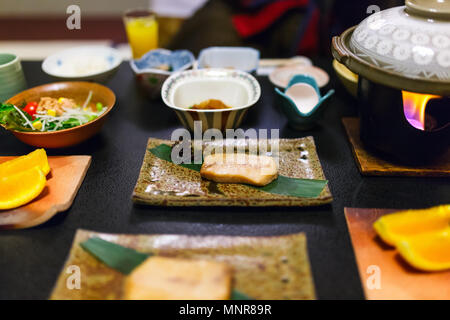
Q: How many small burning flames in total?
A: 1